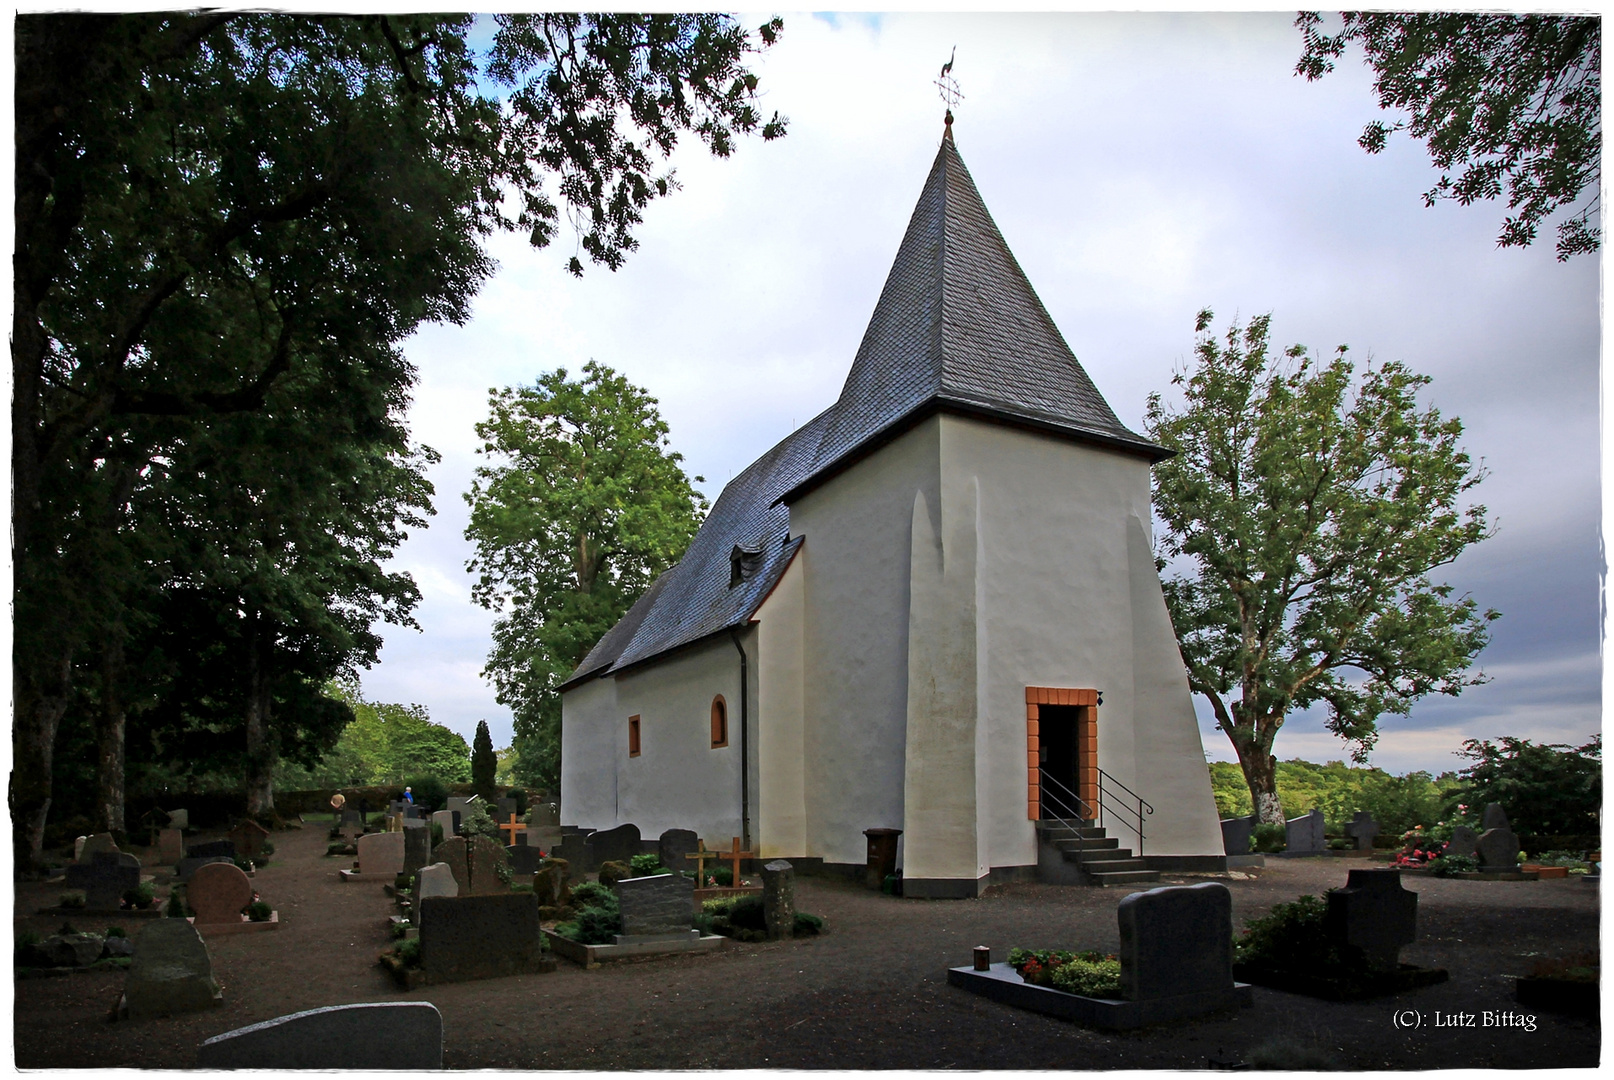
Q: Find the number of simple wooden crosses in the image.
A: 3